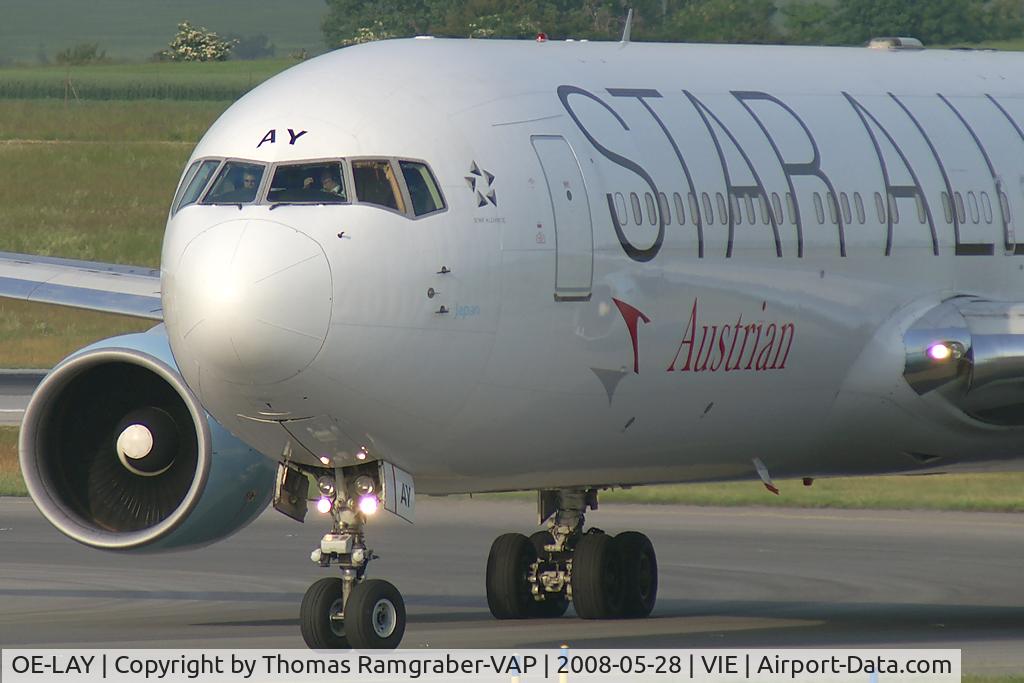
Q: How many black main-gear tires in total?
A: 4